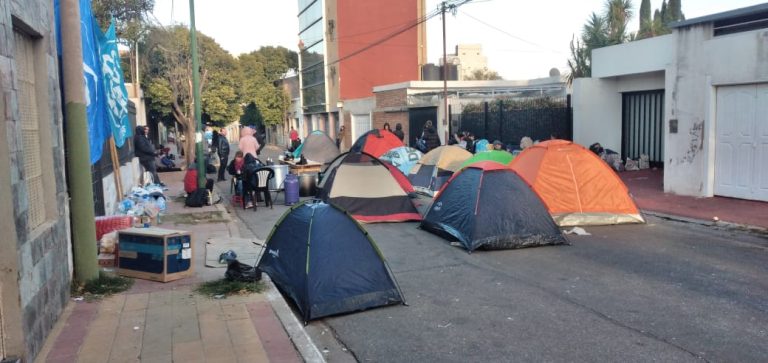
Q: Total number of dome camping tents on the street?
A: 9